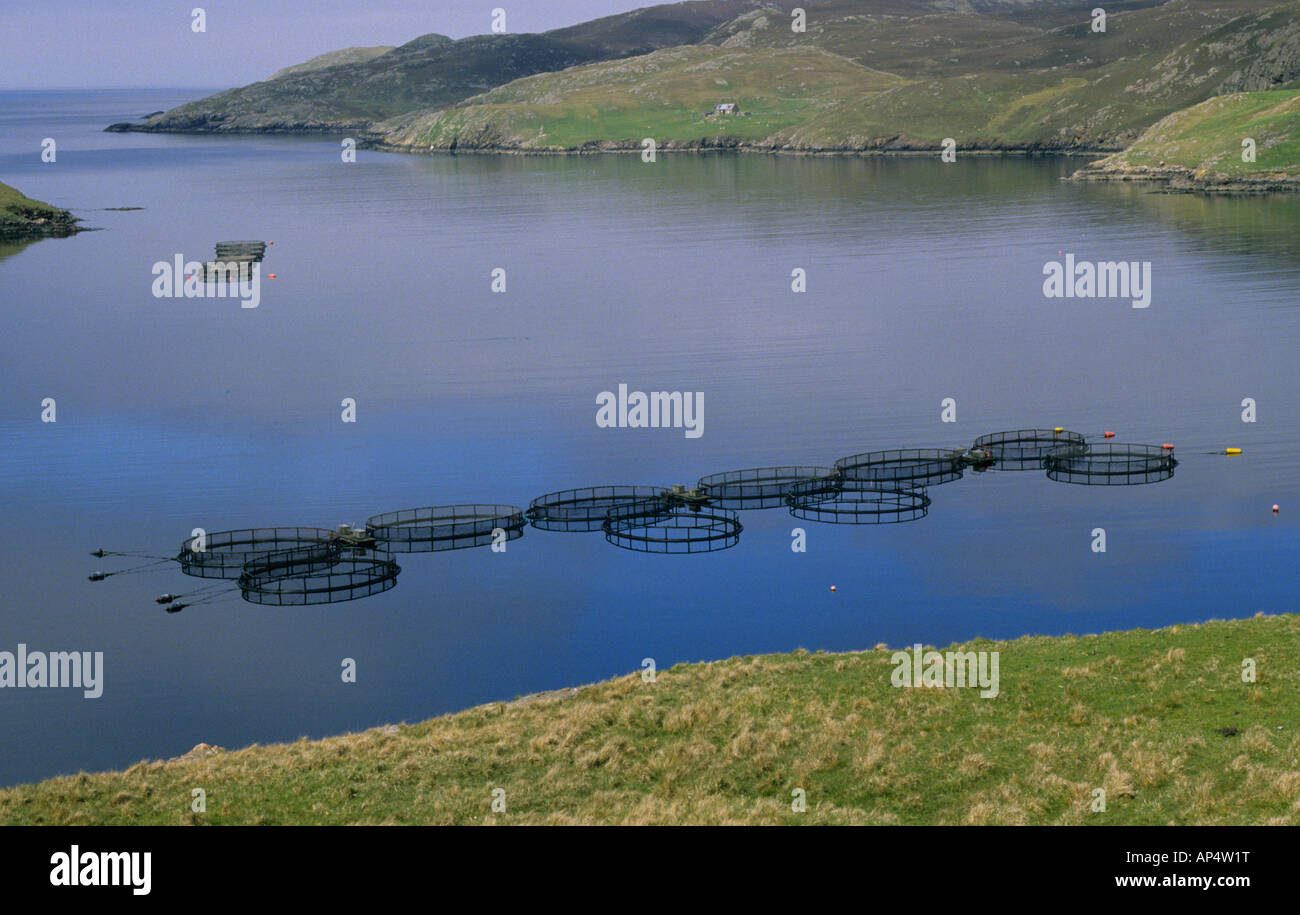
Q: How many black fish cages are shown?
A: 10